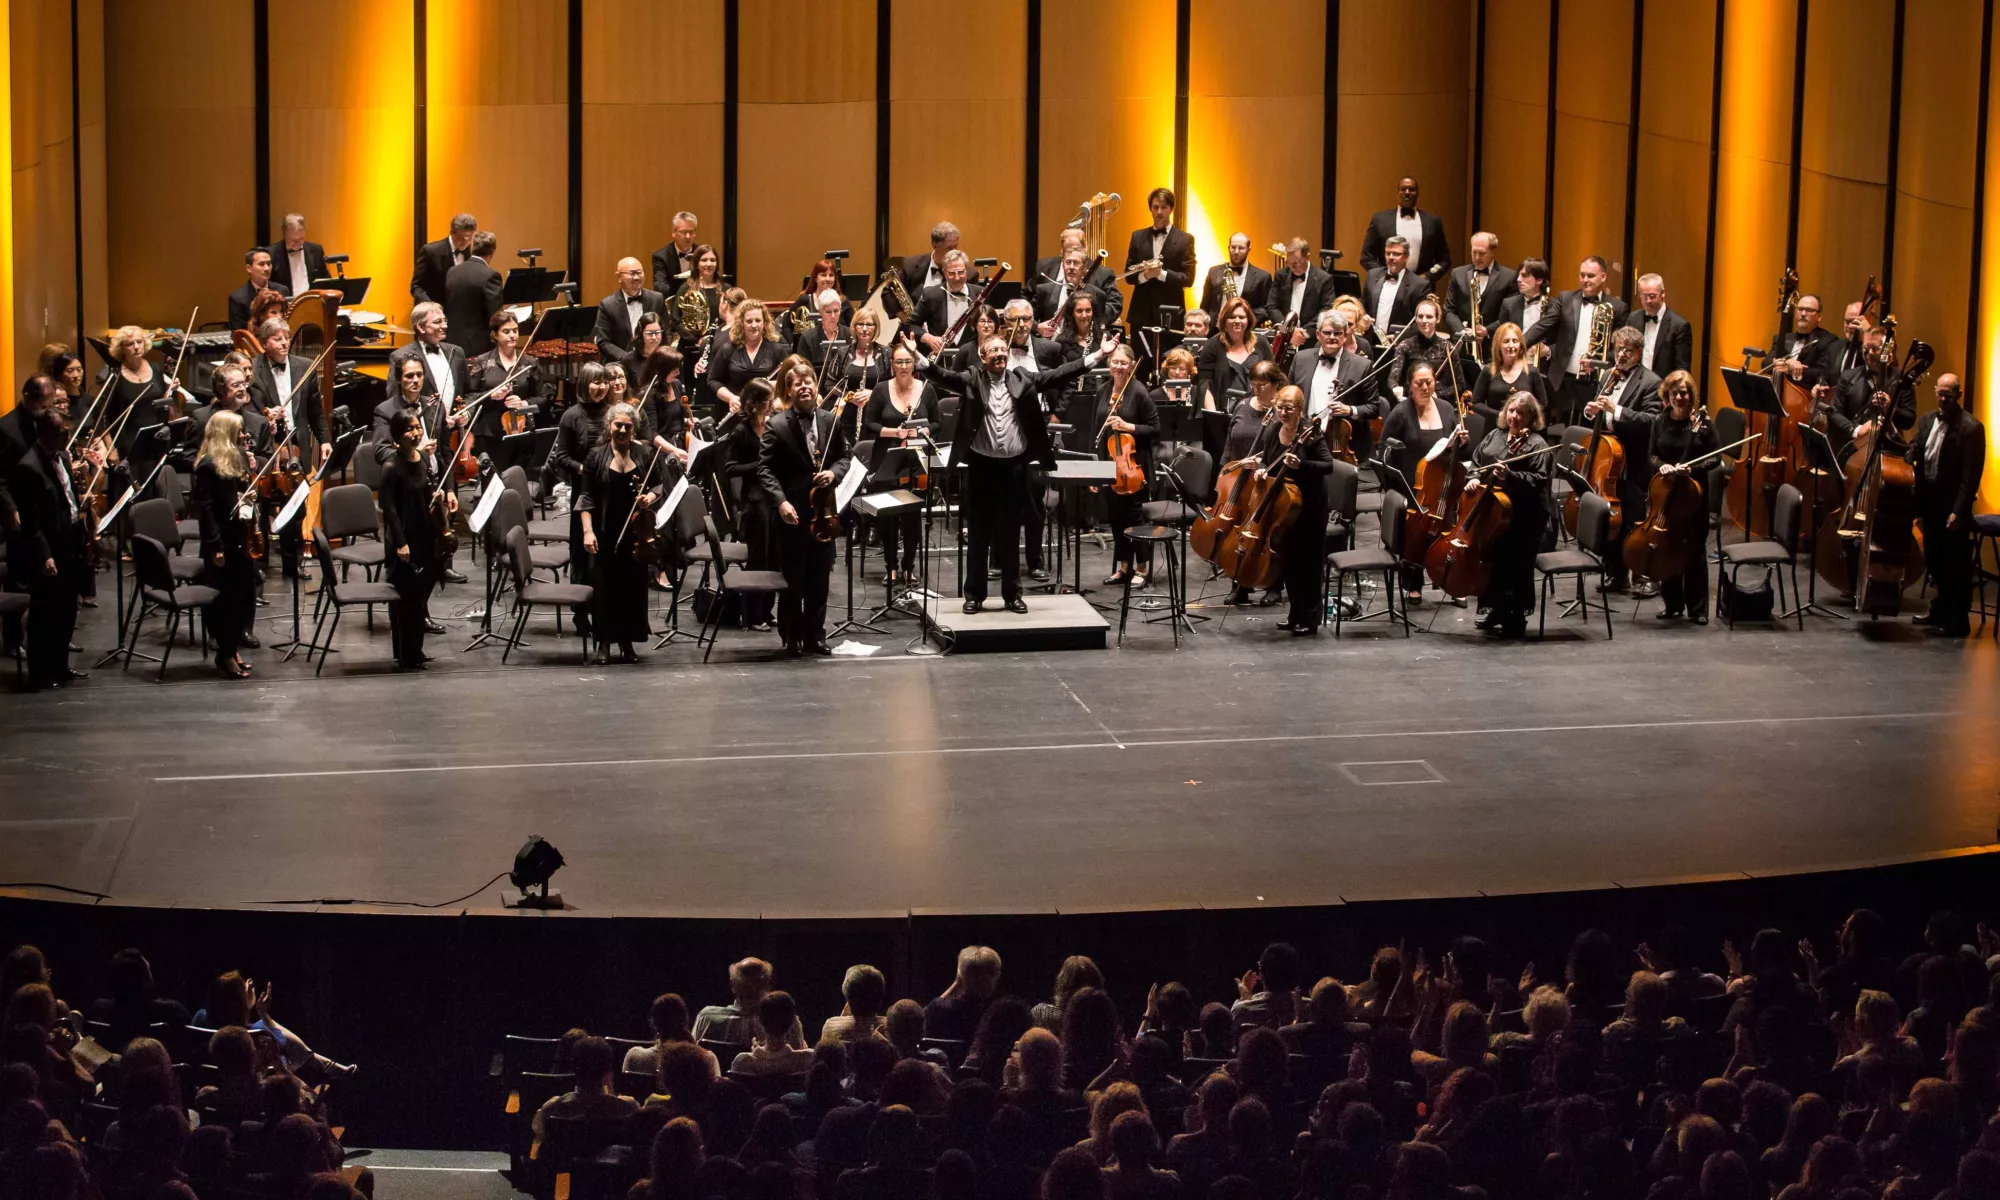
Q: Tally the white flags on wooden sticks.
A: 0